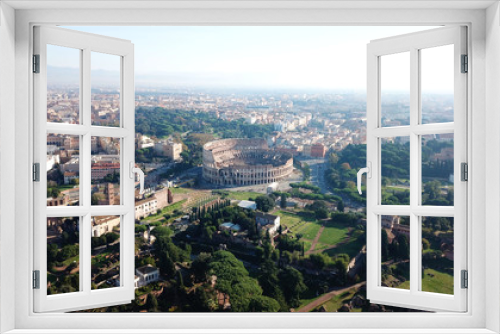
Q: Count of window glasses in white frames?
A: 12